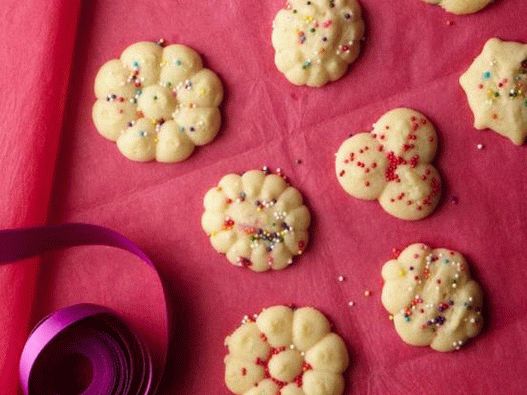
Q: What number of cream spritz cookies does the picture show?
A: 8